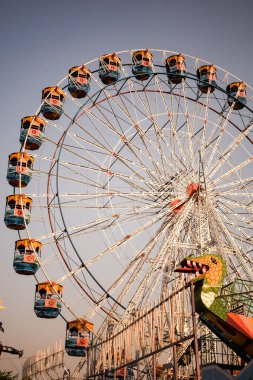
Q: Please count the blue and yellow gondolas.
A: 13